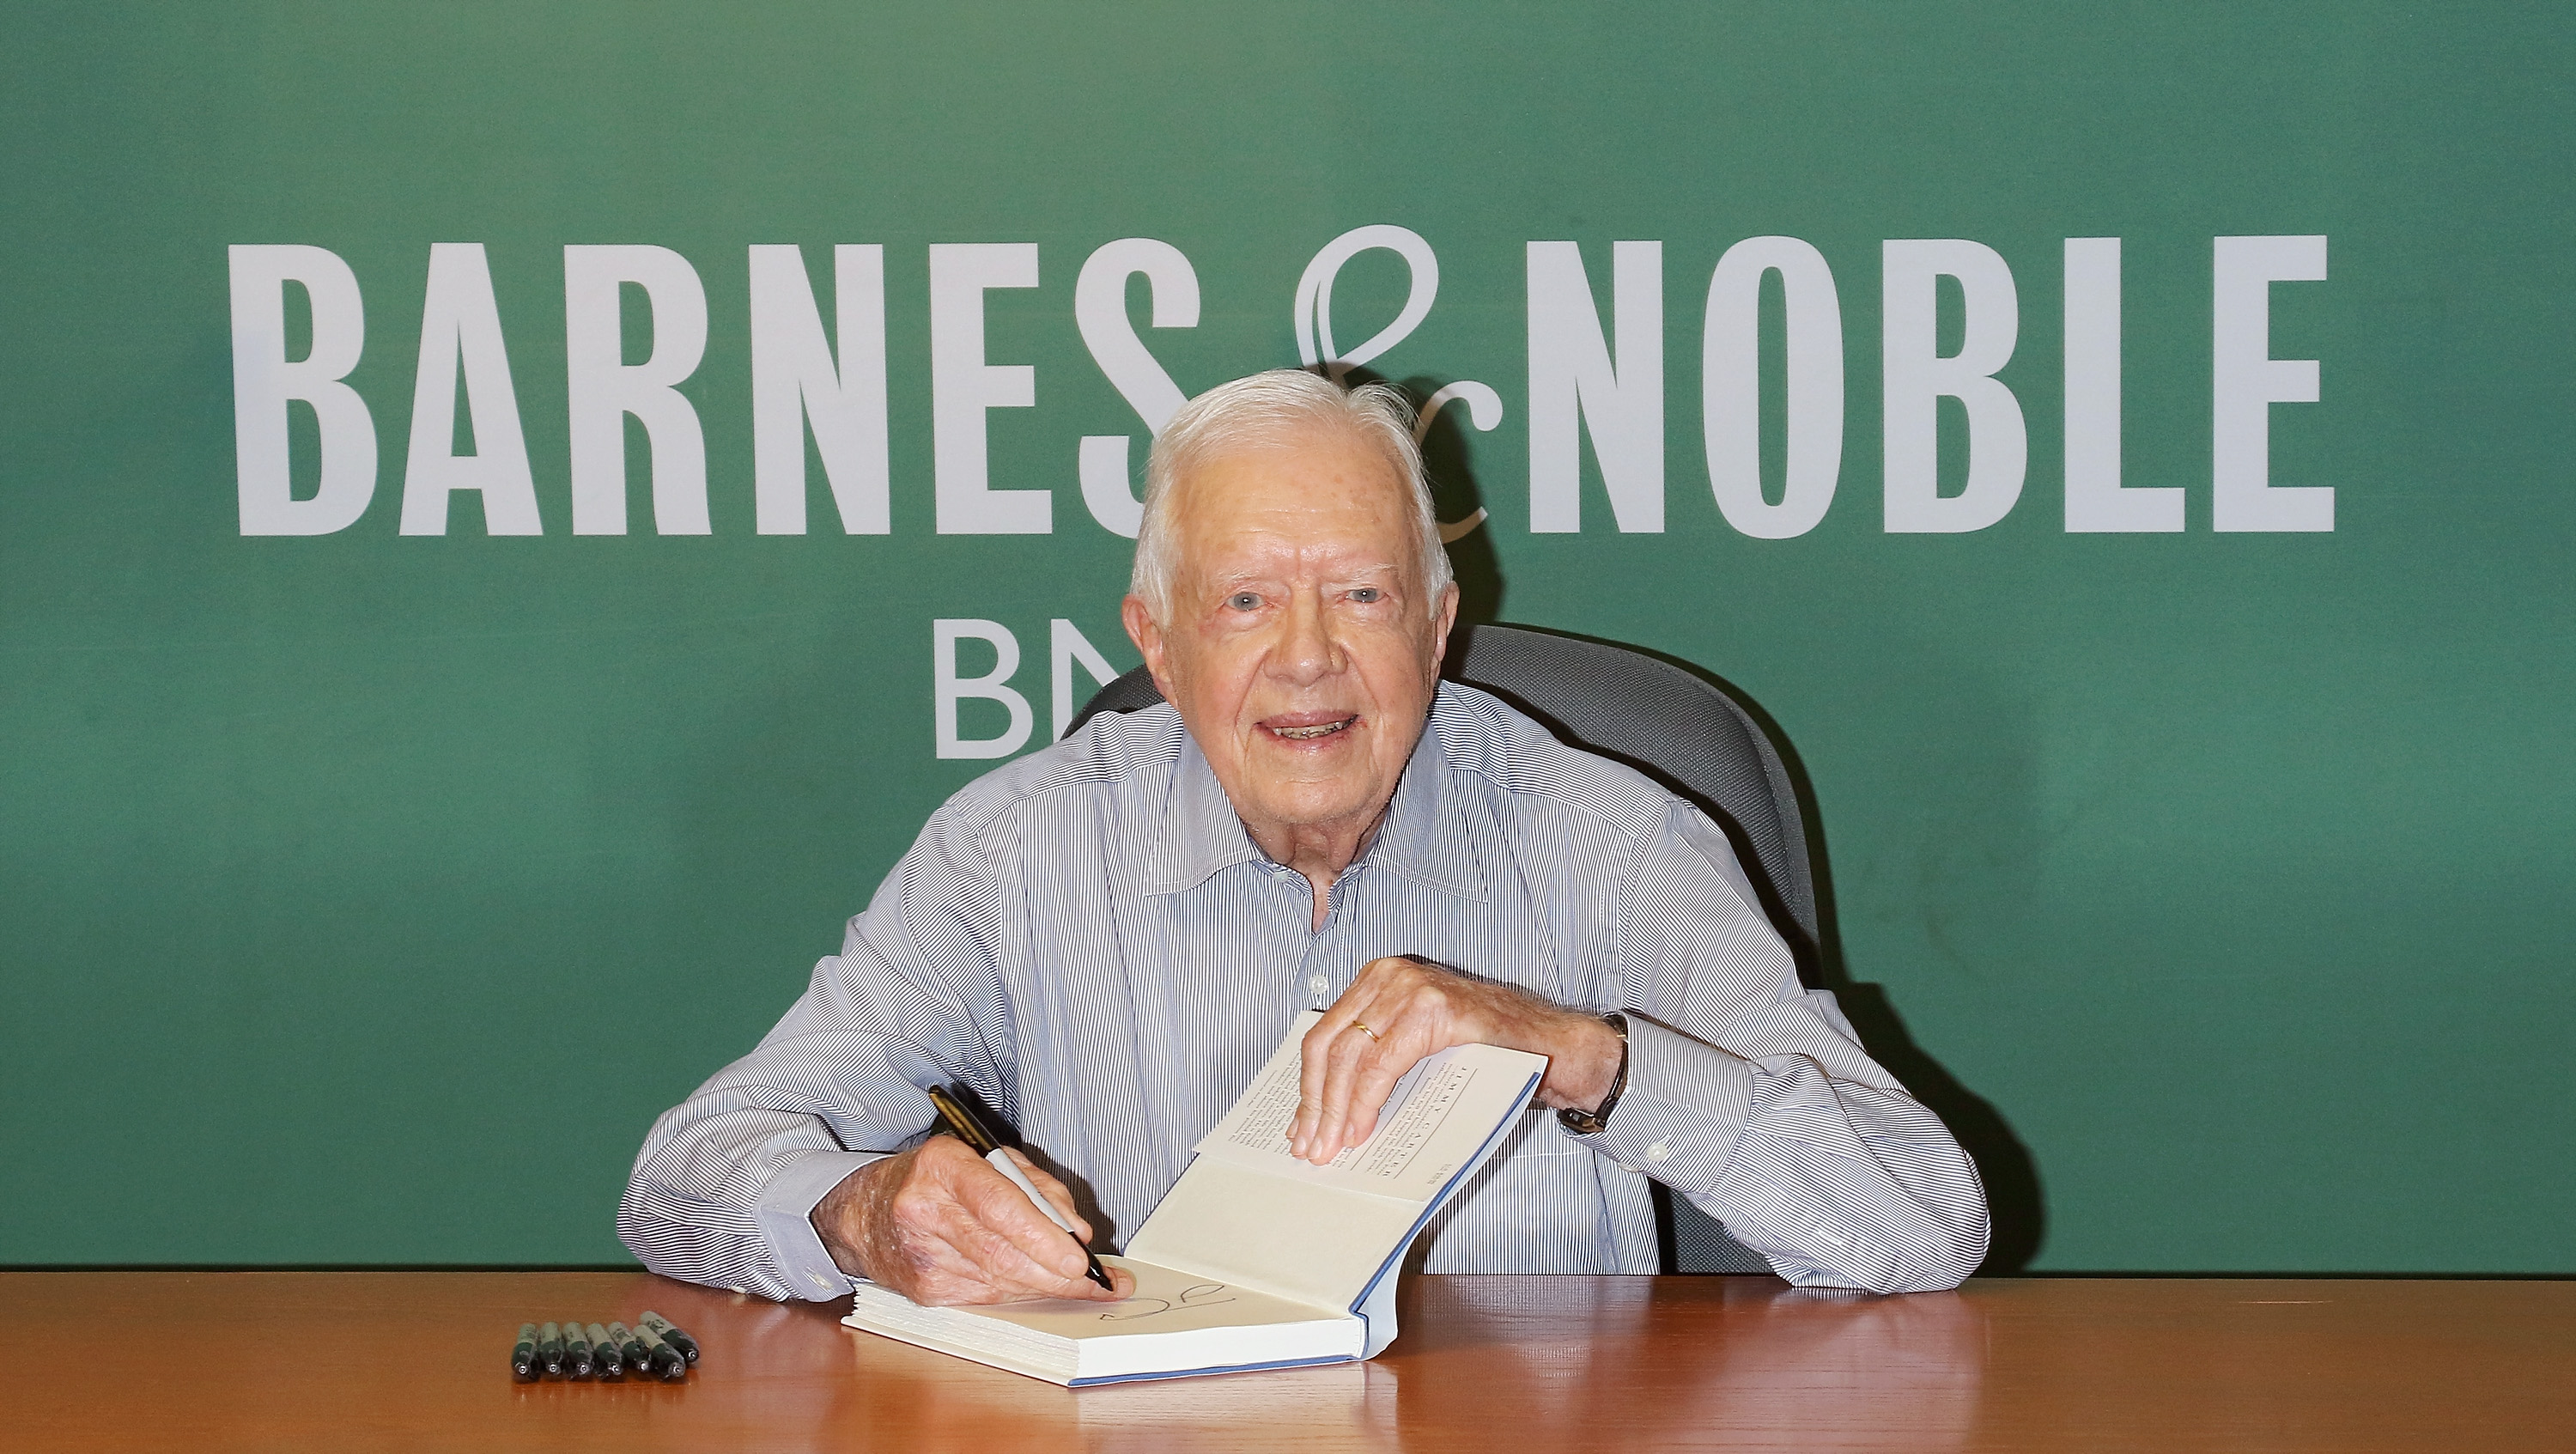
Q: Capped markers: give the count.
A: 7